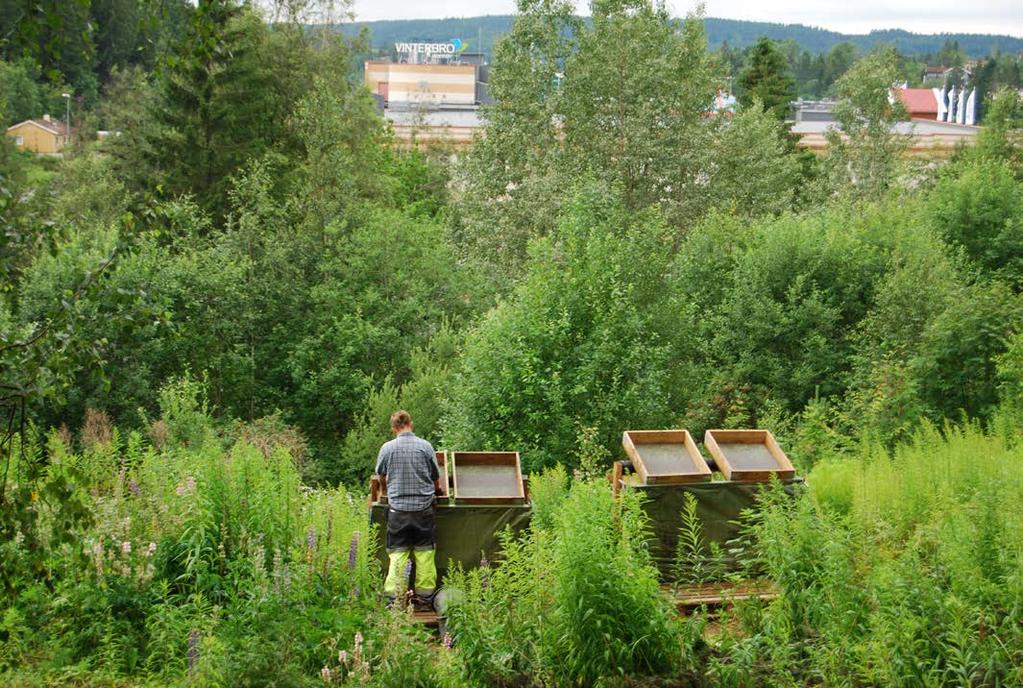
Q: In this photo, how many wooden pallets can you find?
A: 2